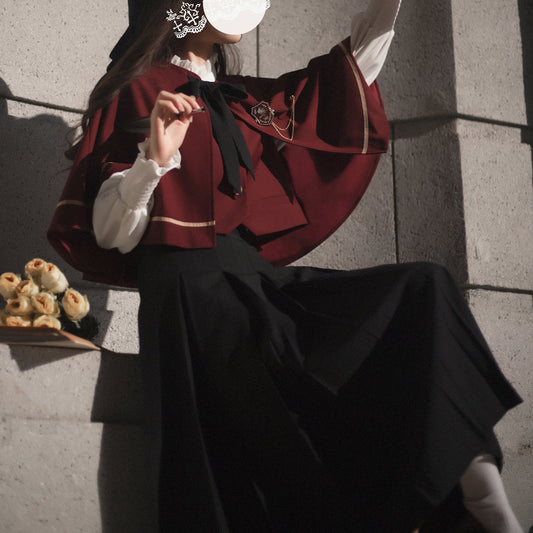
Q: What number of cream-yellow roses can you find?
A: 9